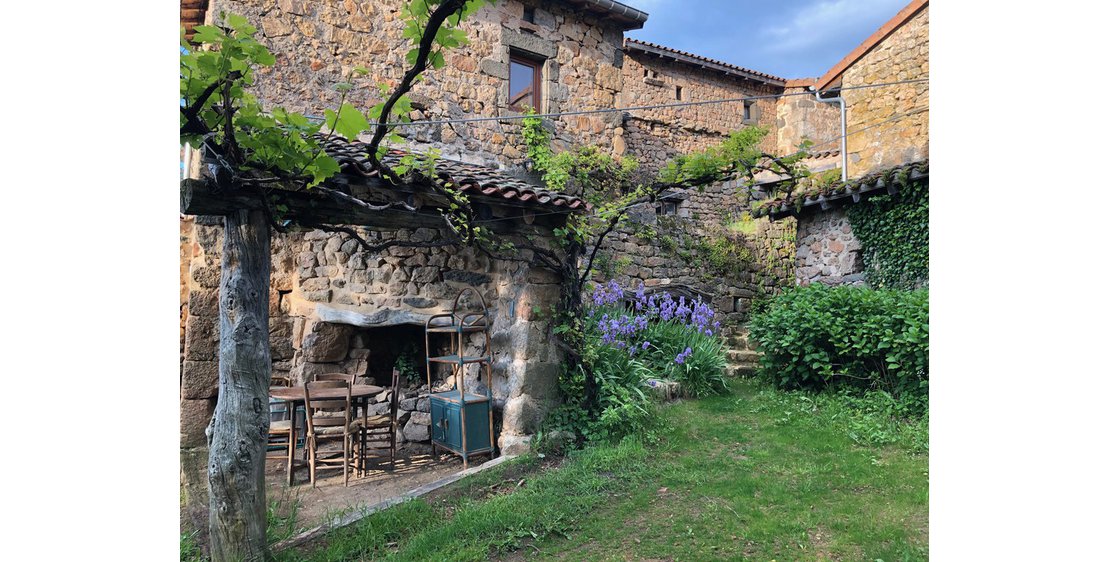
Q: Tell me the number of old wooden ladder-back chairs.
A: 4